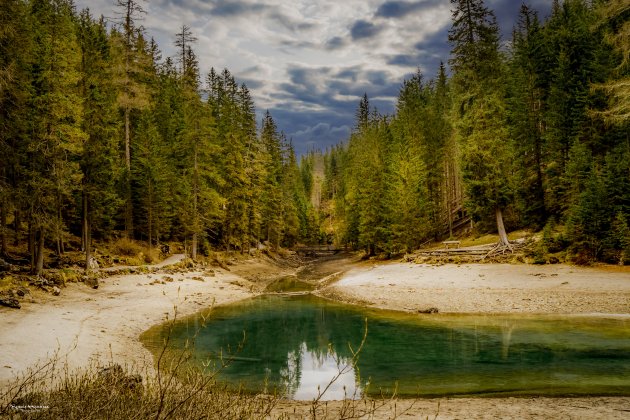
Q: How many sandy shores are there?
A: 2